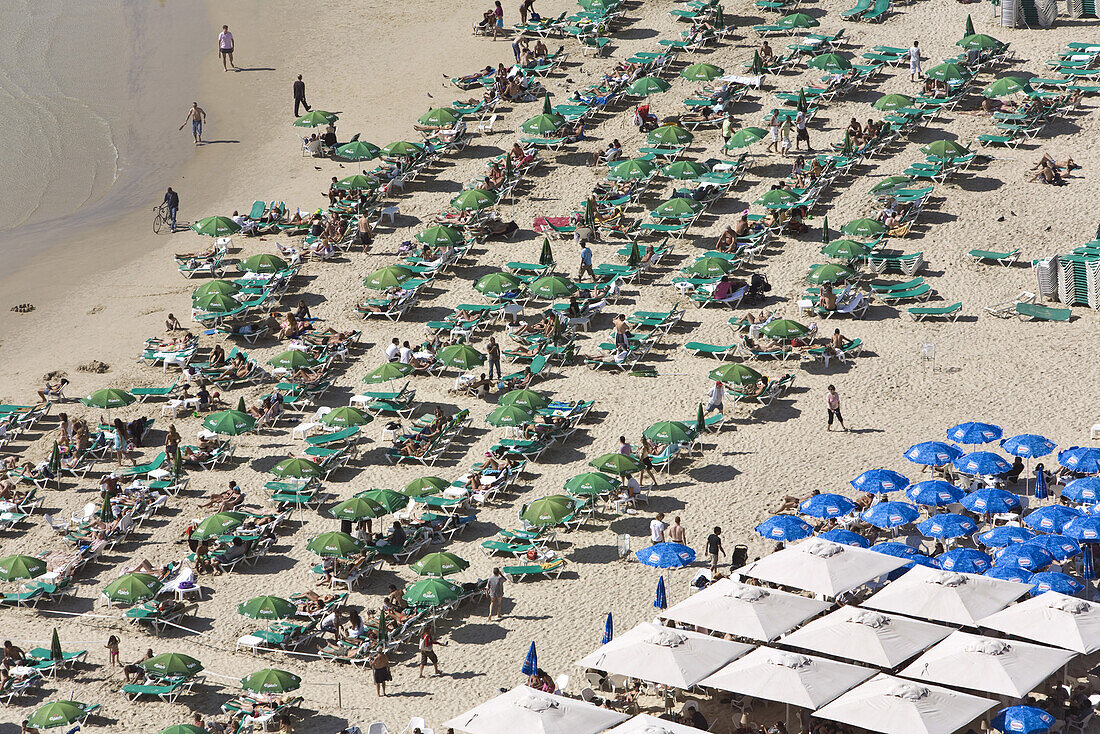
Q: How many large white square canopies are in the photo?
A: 11